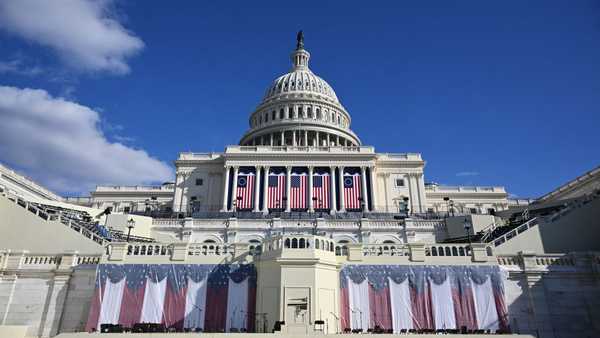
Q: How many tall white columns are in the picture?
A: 10